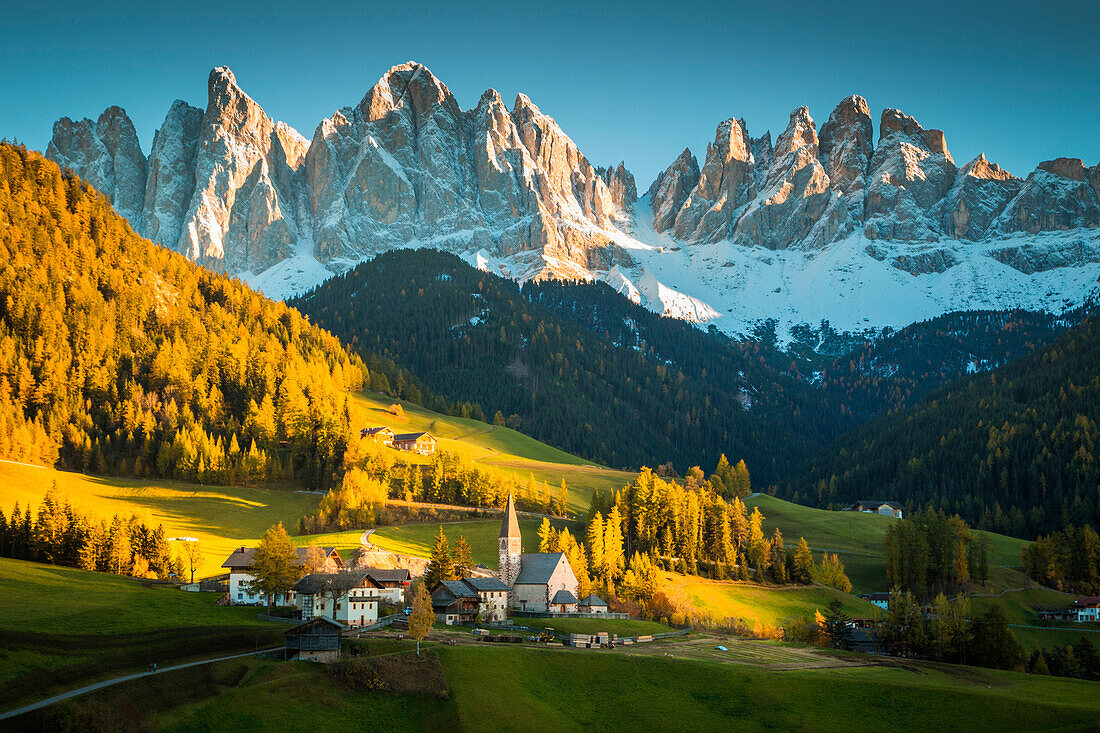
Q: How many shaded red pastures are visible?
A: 0